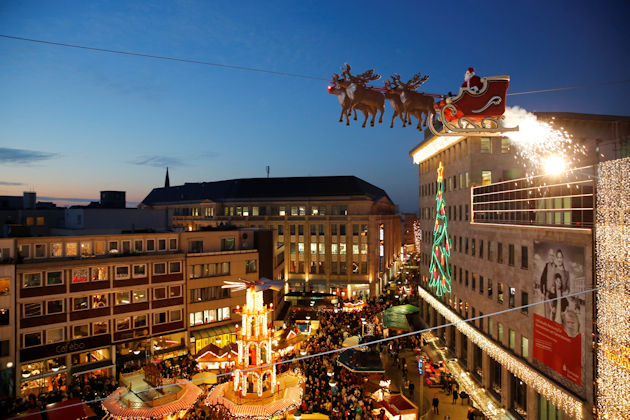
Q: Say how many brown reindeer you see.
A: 4